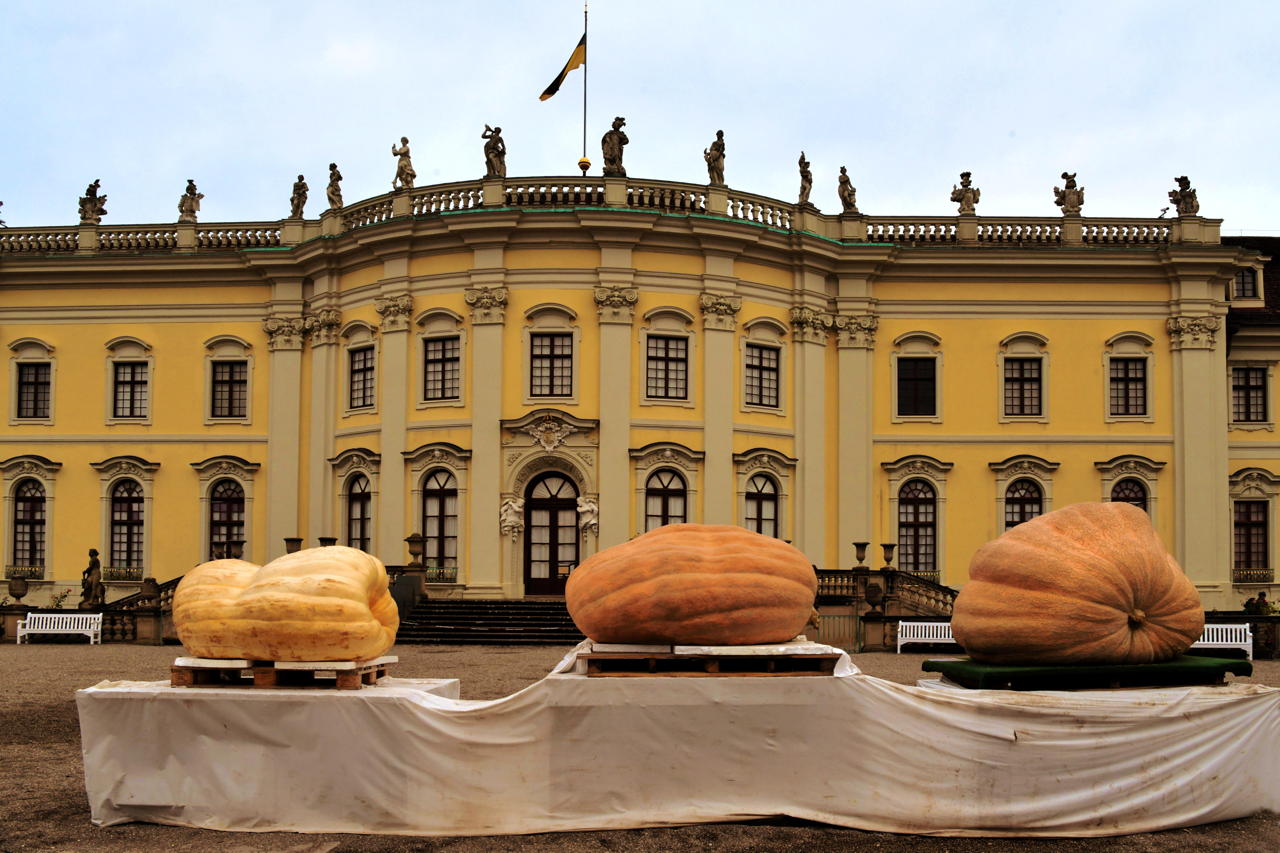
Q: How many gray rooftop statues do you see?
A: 13